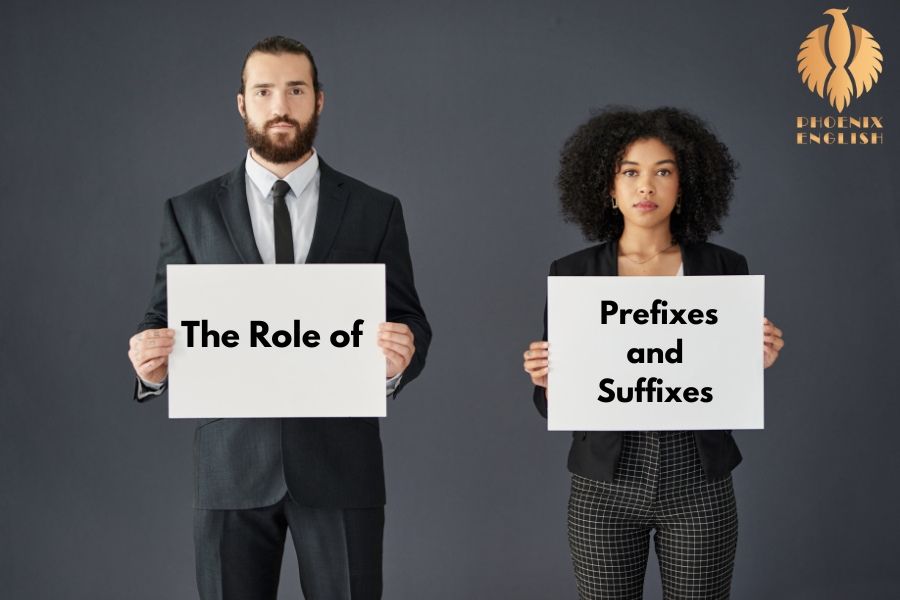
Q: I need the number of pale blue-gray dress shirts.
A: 1